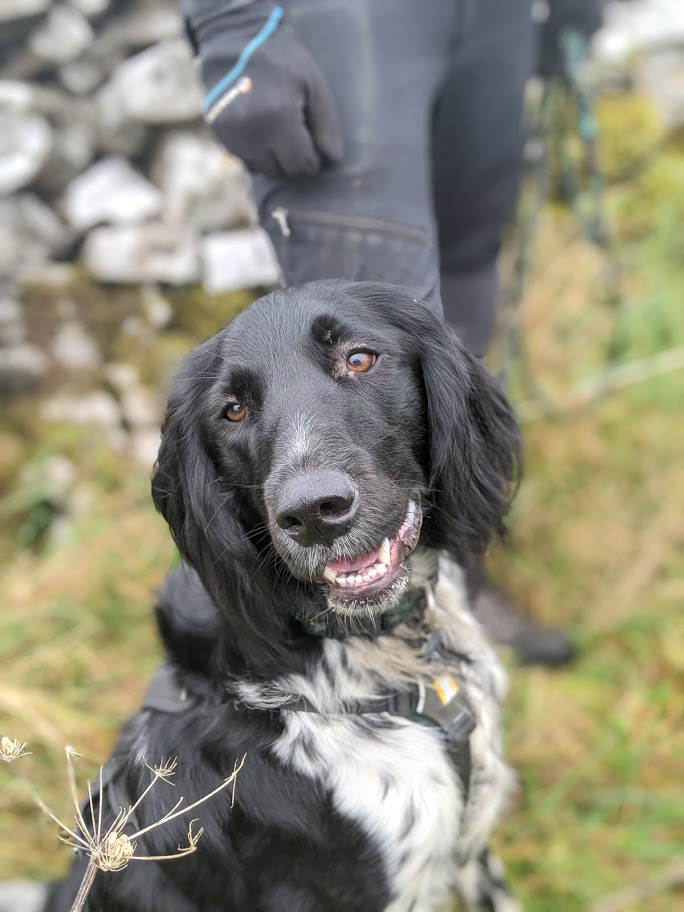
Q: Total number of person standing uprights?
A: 1